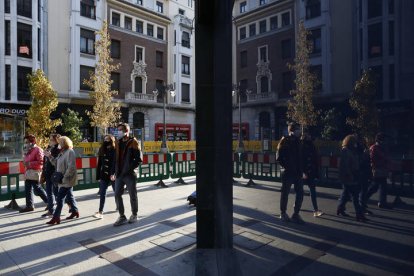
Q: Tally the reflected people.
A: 5